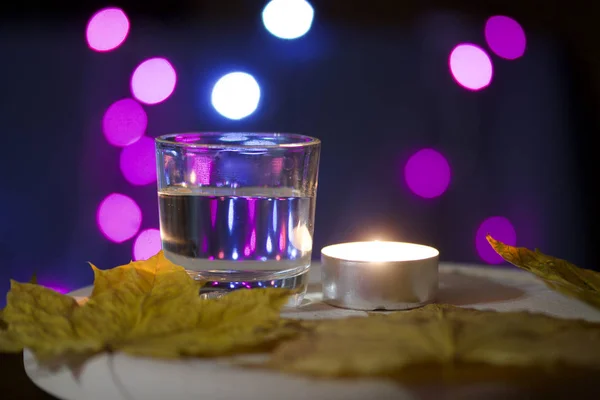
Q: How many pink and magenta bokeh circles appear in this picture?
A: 10